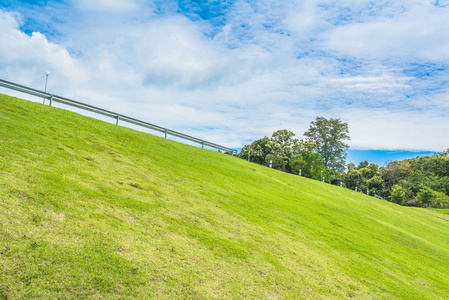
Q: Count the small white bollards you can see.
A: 6